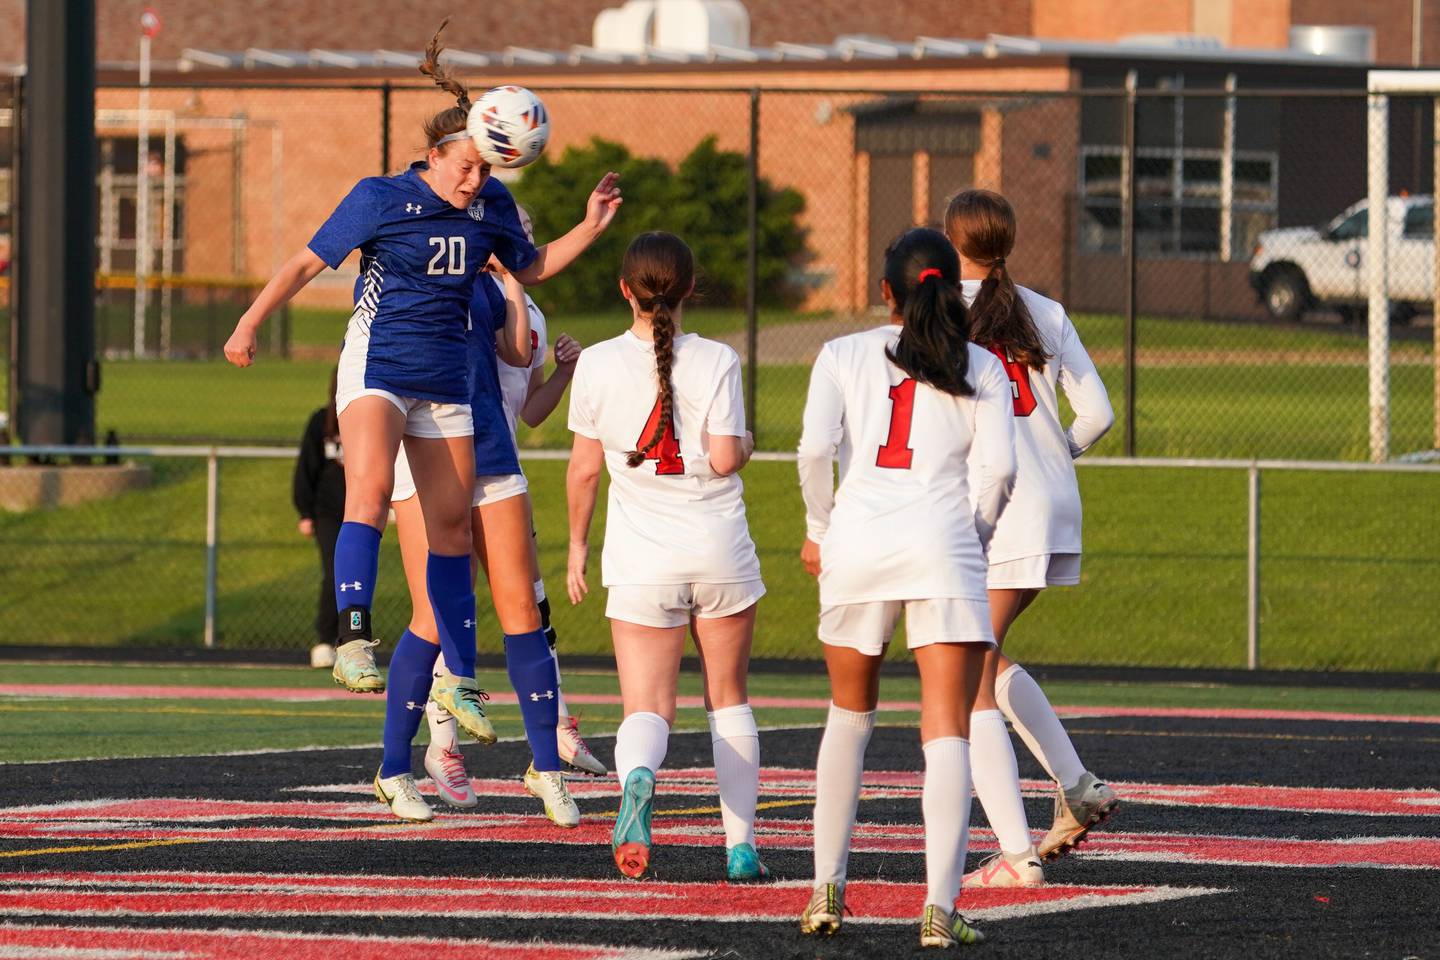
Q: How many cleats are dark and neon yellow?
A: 2